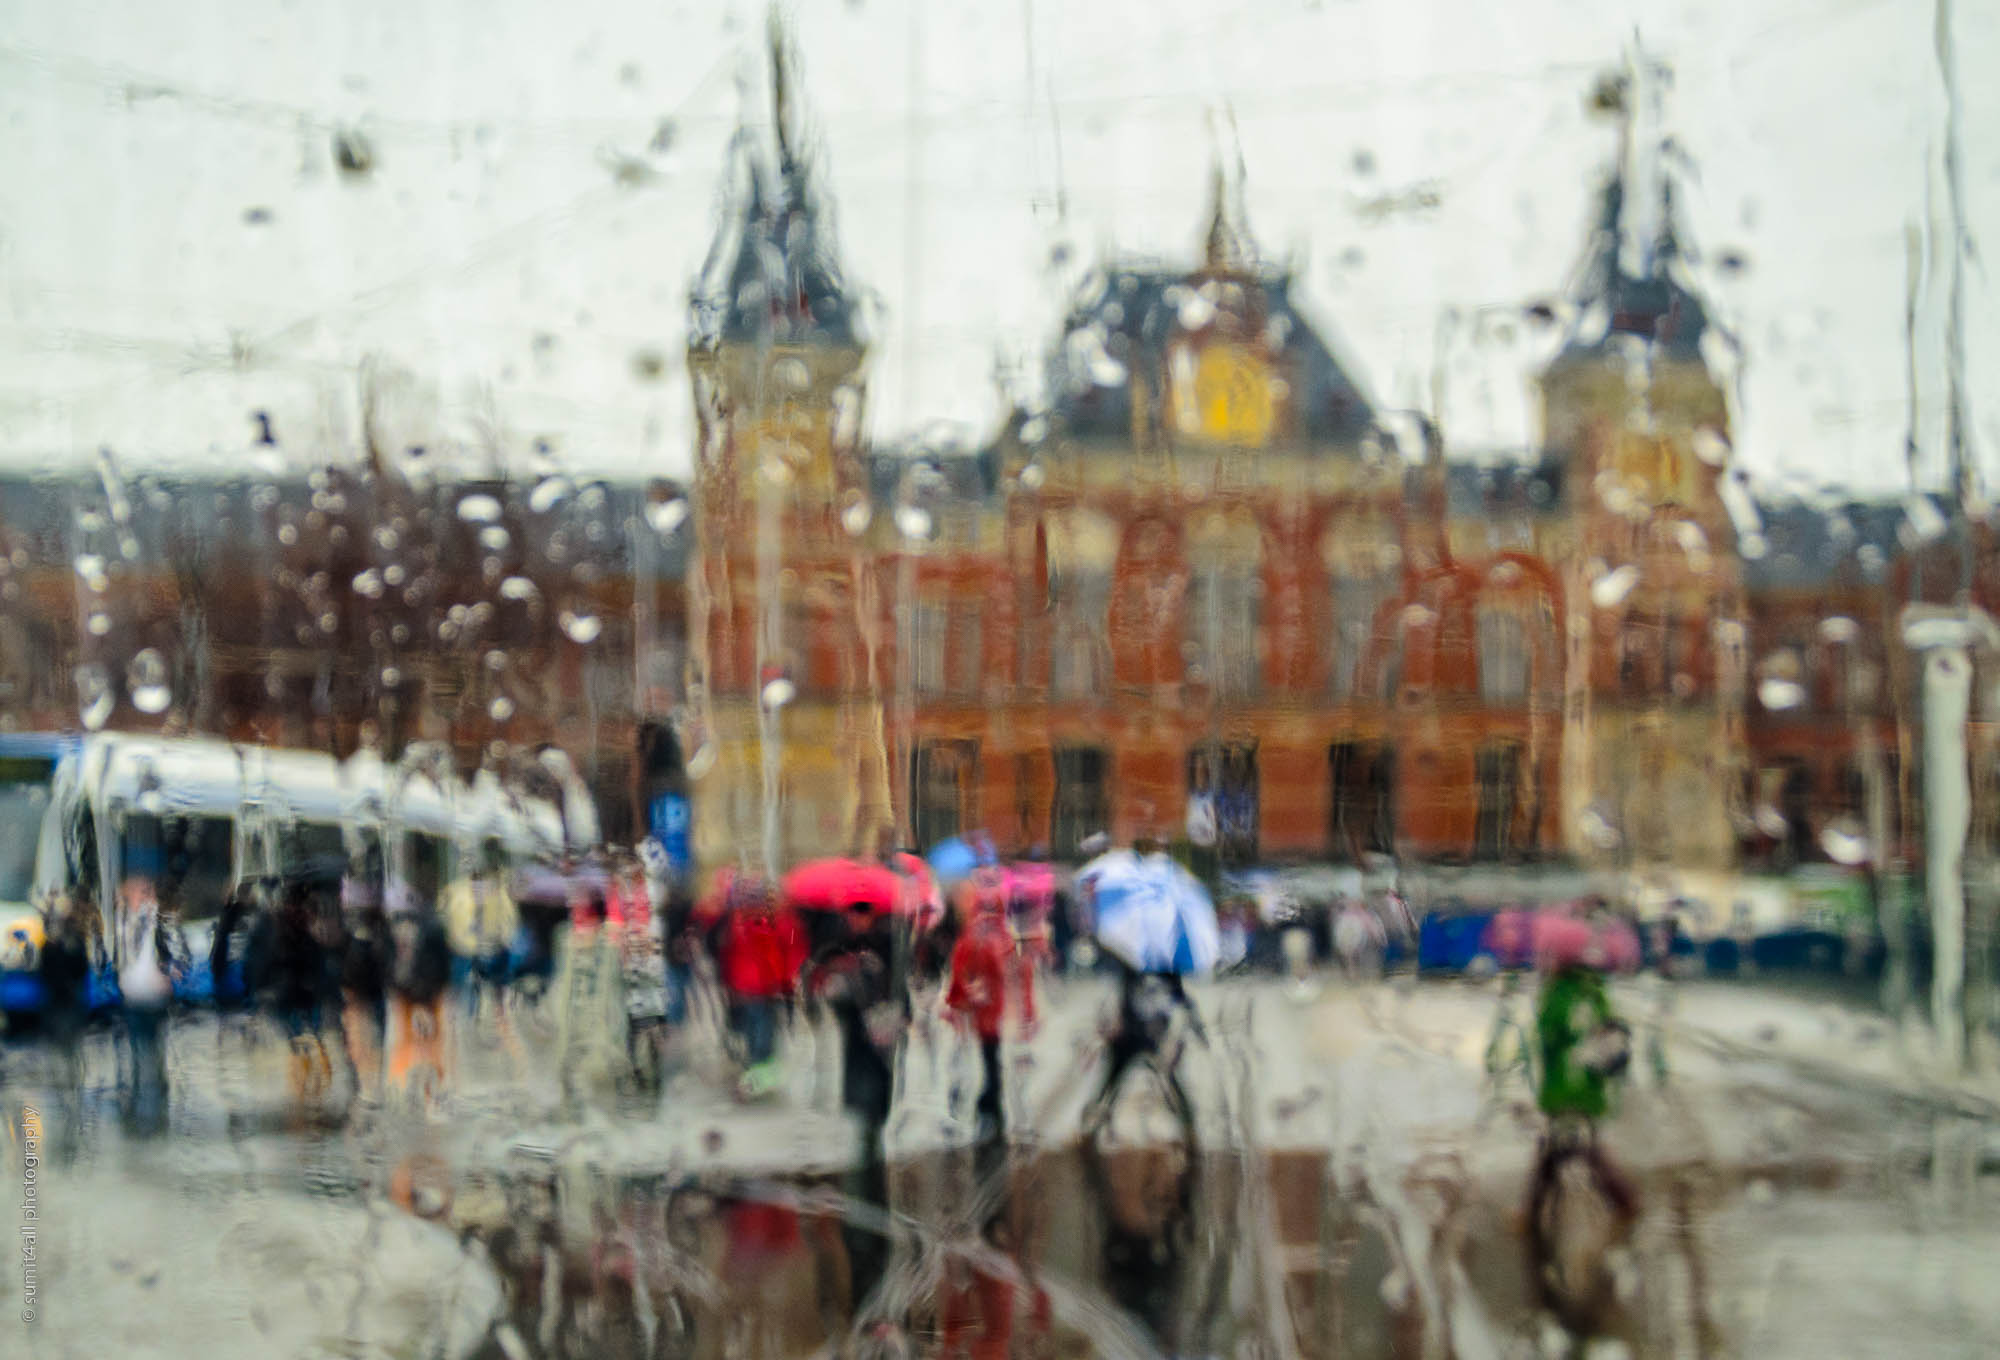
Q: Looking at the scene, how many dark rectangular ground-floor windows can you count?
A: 5